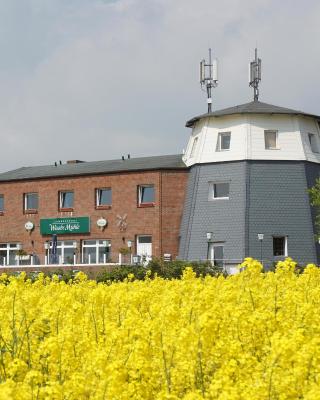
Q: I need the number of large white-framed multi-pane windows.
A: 3